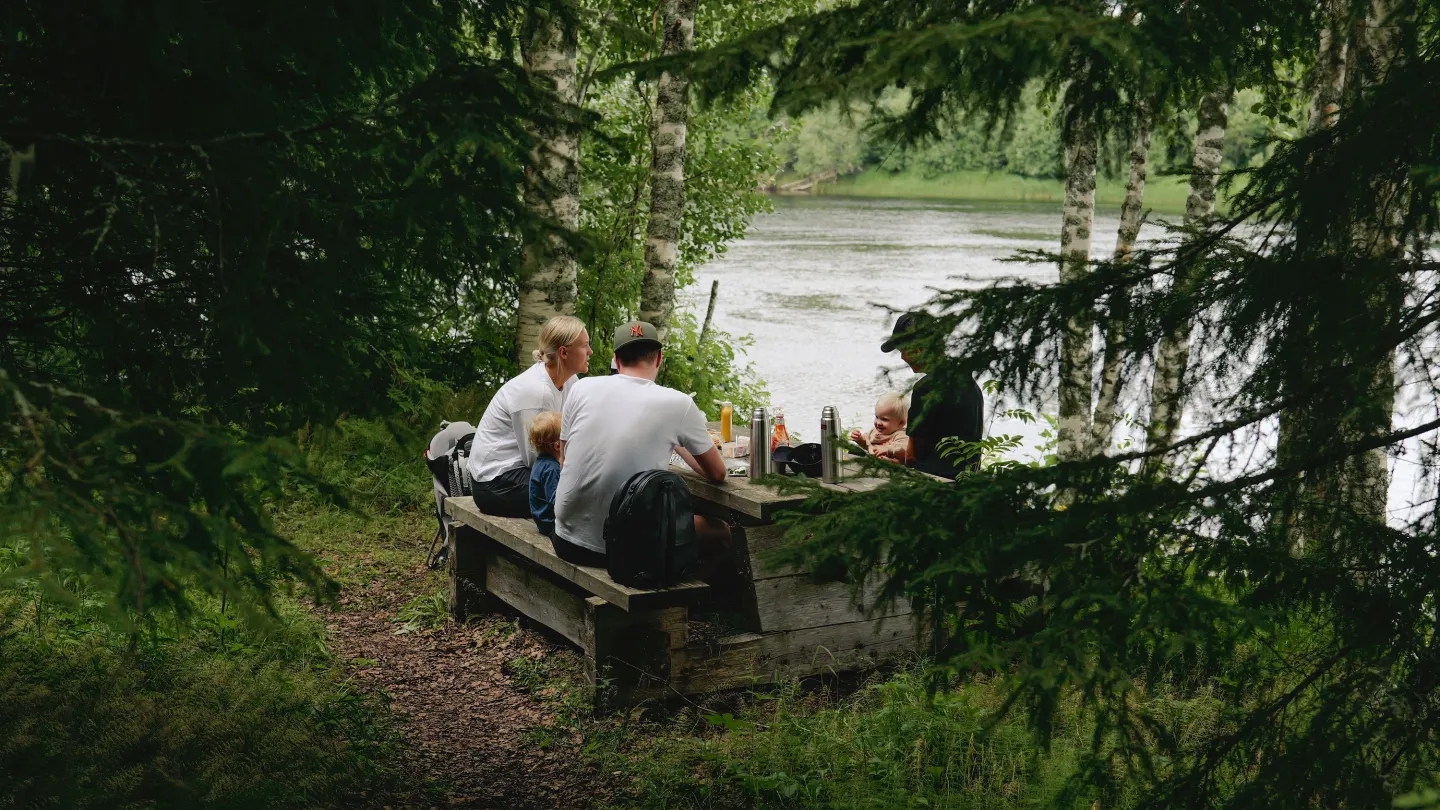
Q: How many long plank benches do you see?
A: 1